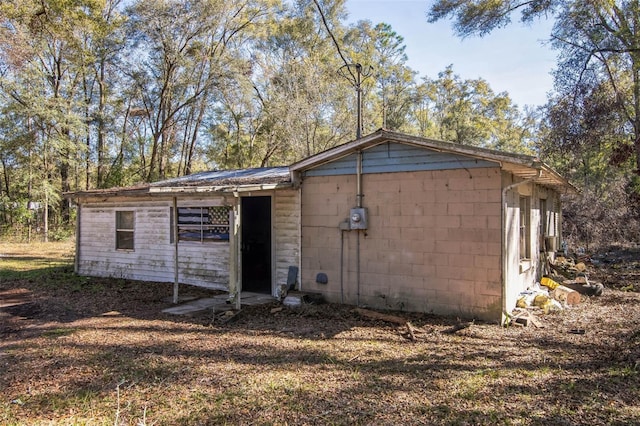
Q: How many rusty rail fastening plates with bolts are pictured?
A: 0